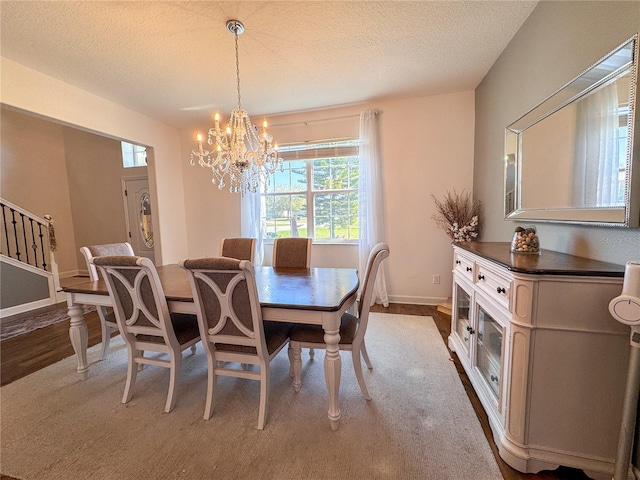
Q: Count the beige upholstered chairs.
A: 6